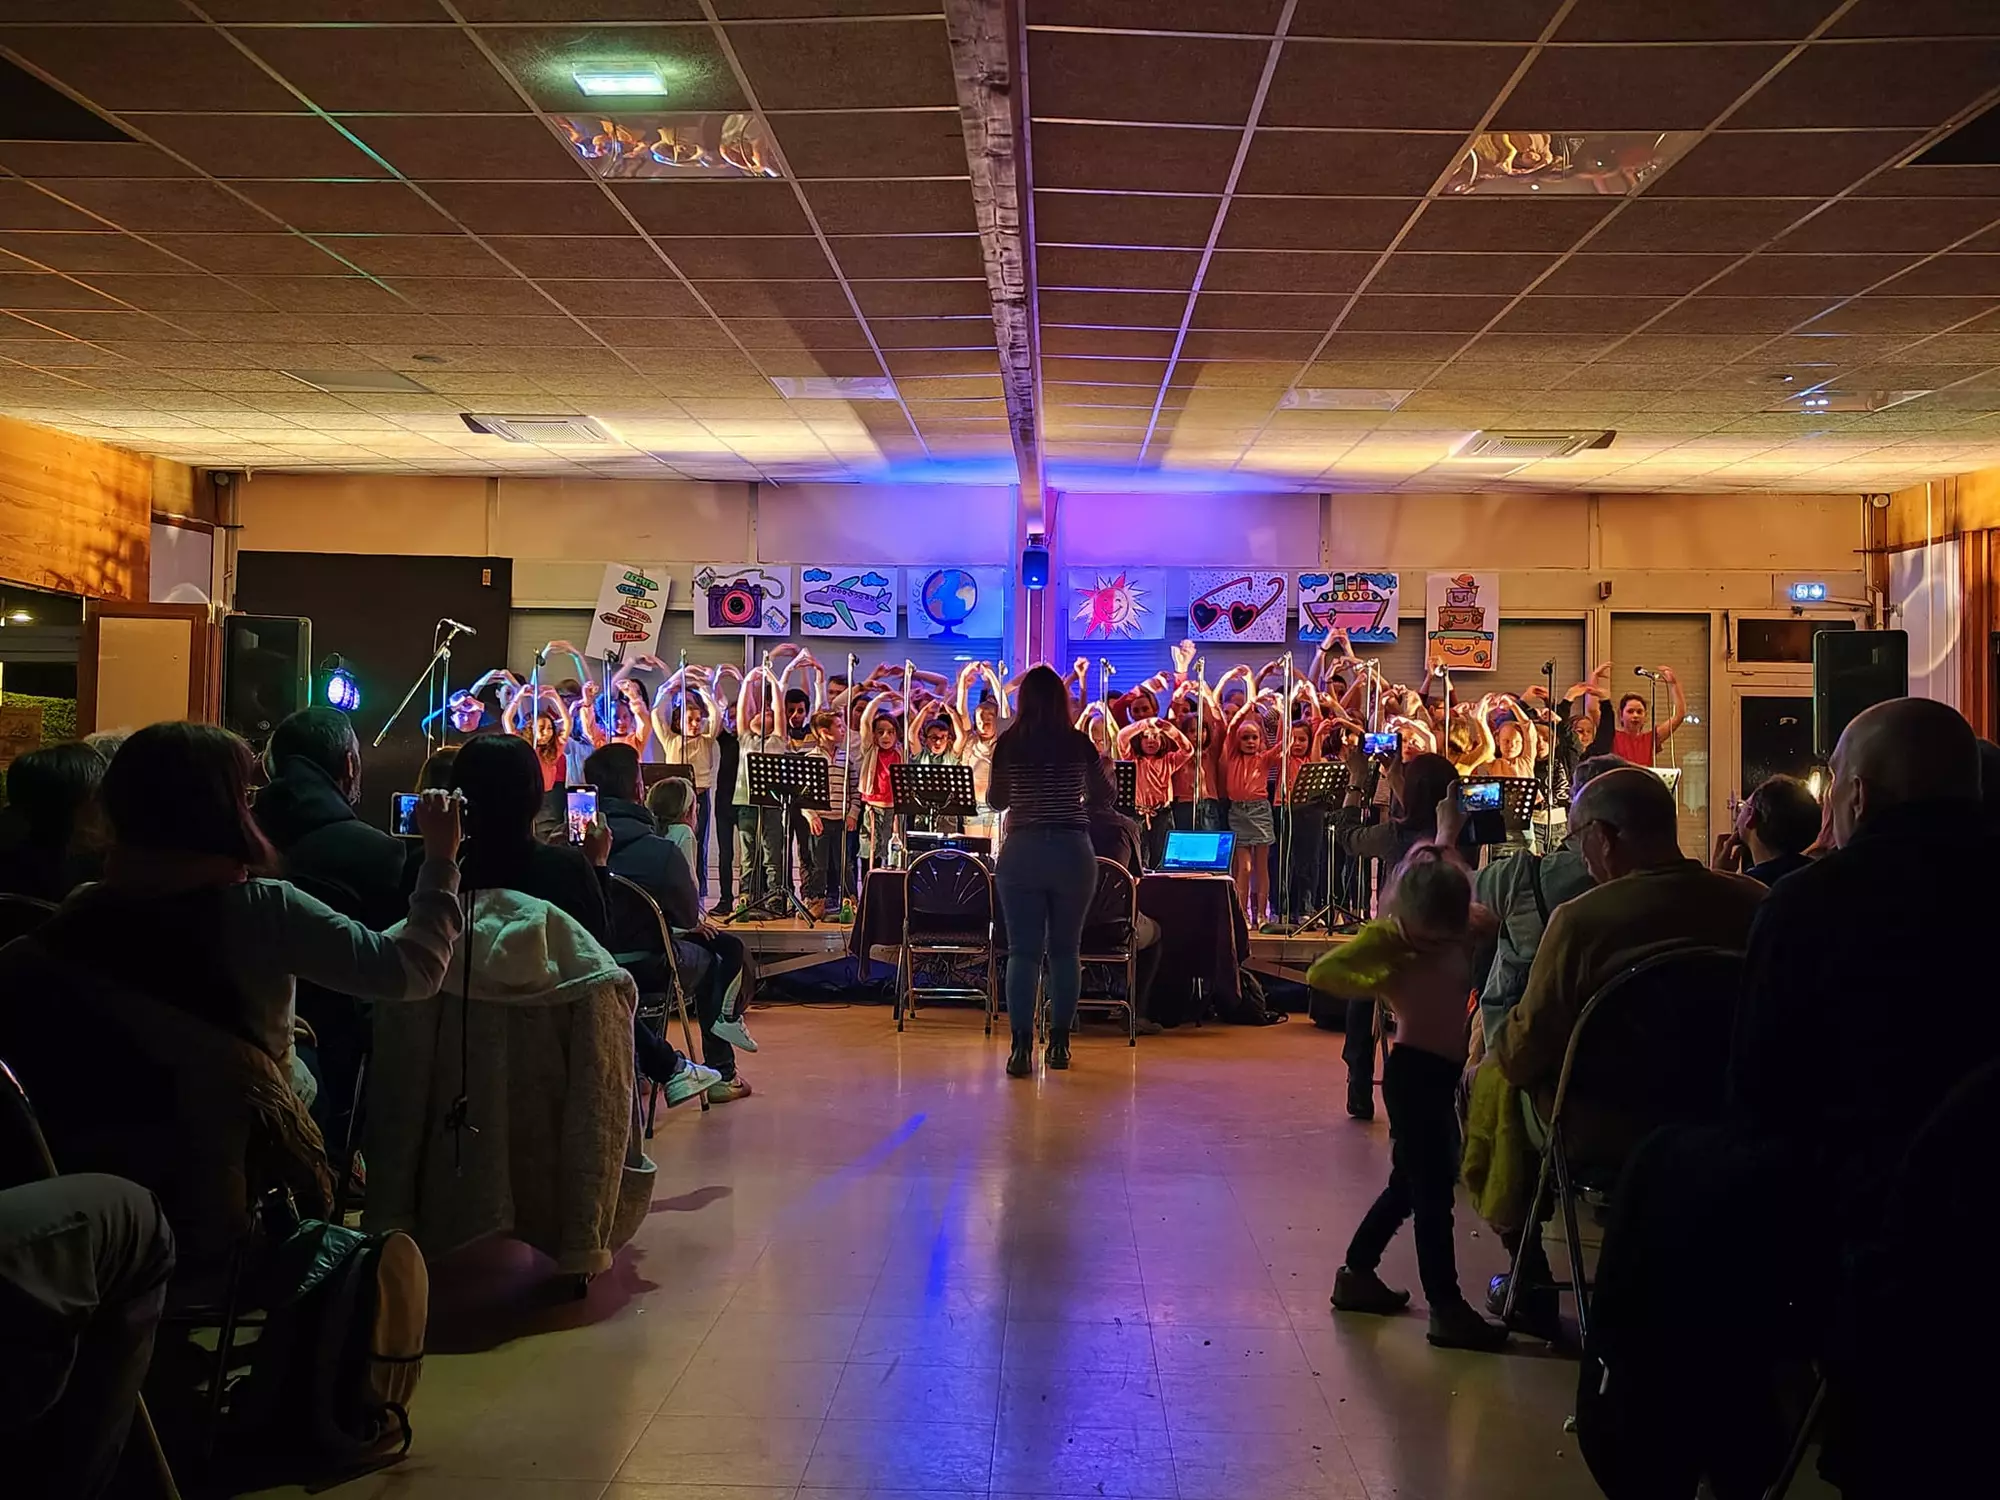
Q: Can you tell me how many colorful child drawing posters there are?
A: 8